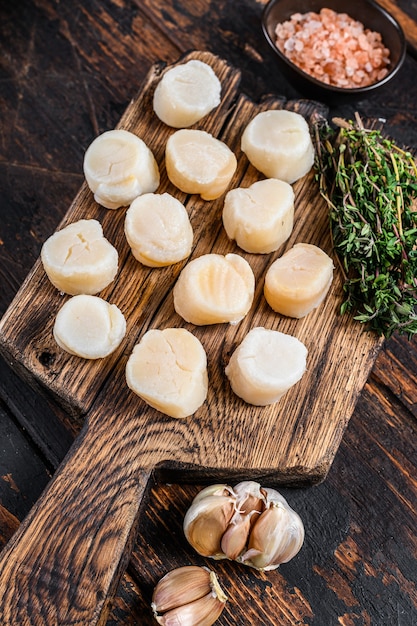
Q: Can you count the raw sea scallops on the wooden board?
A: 12